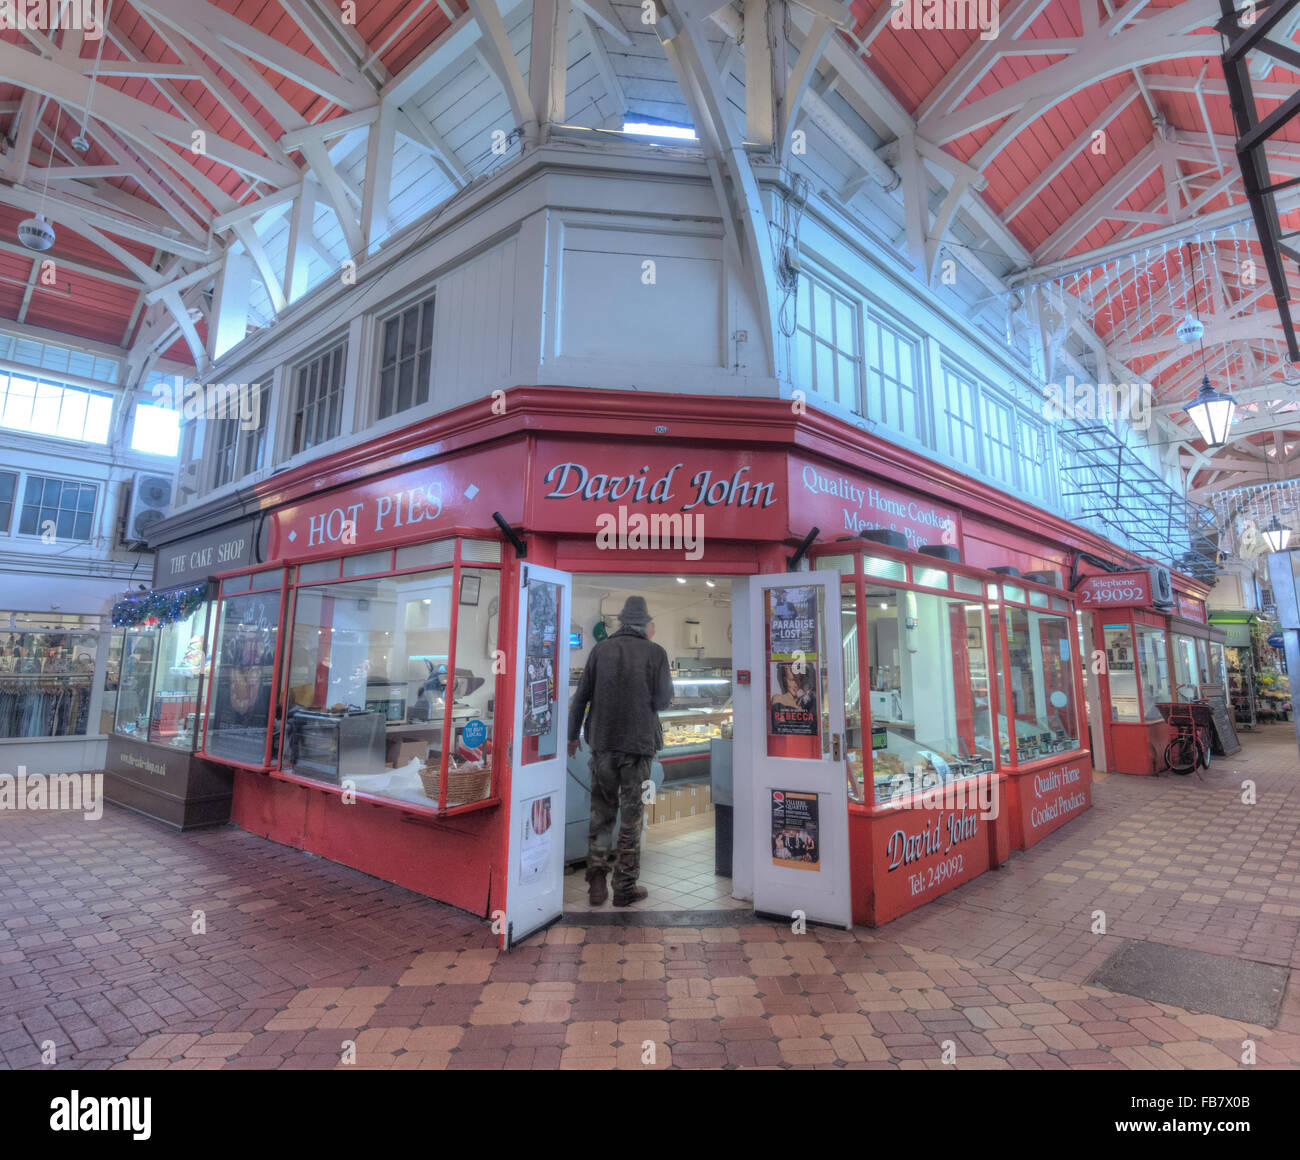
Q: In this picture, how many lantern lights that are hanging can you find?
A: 2